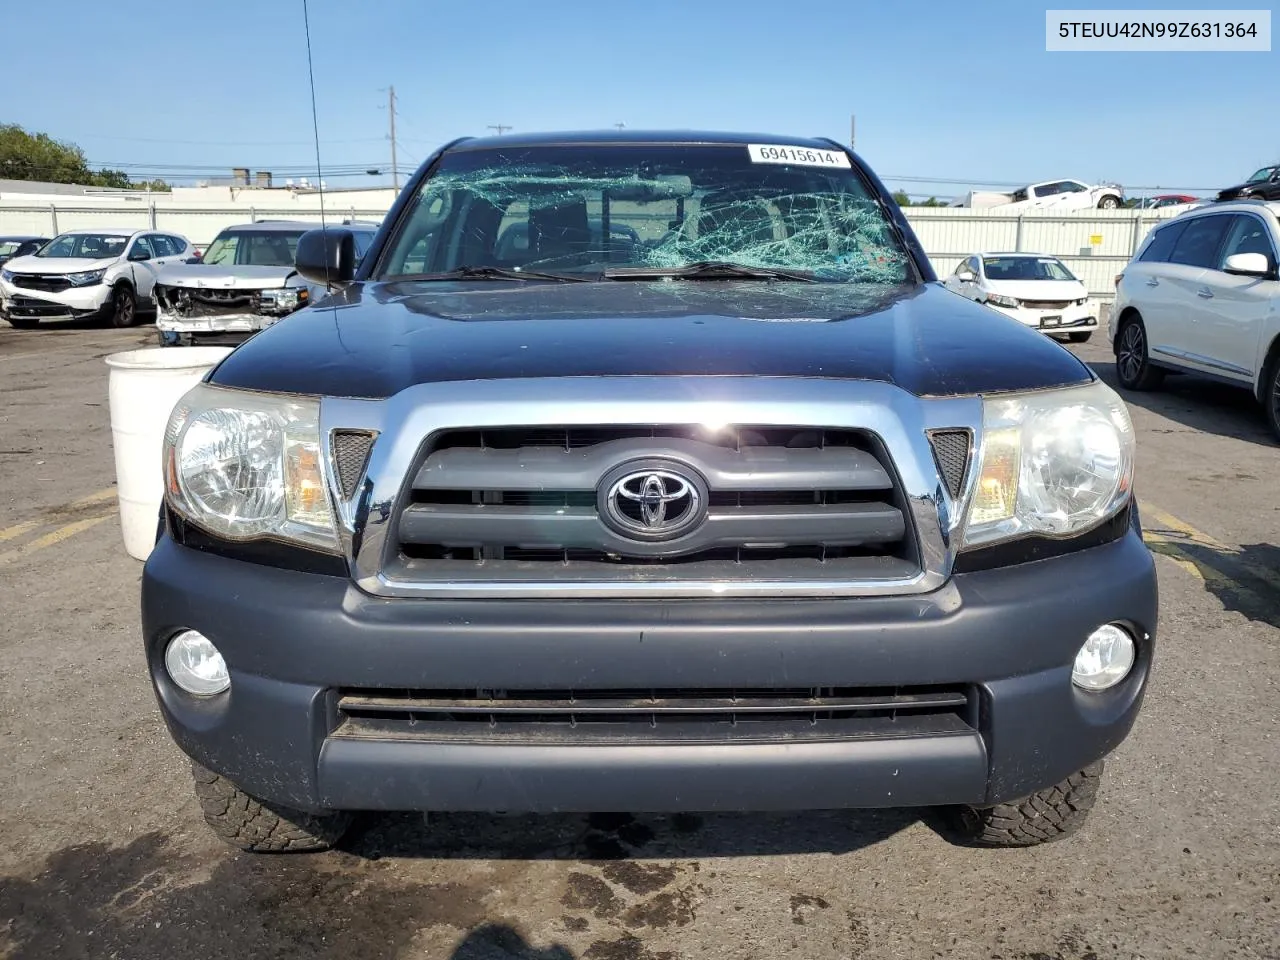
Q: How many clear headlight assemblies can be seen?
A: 2